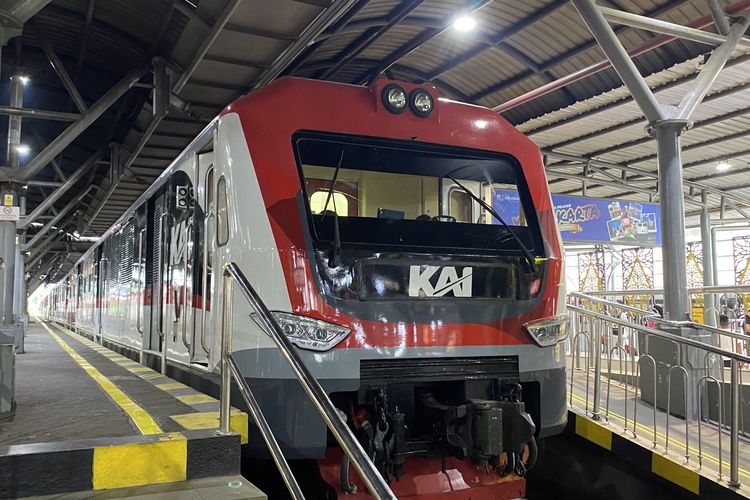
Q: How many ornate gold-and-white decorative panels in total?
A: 4